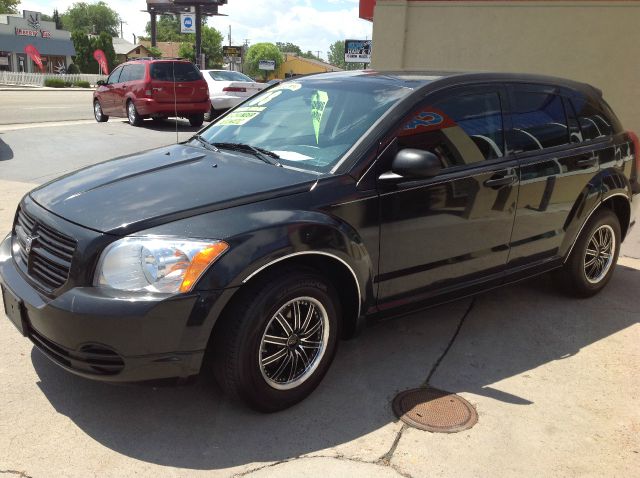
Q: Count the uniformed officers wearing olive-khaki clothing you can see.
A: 0